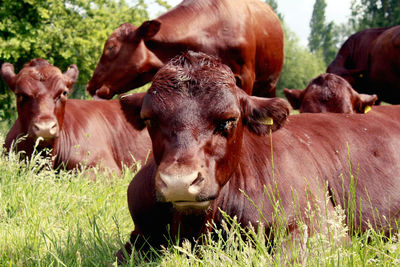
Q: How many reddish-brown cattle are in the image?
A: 5